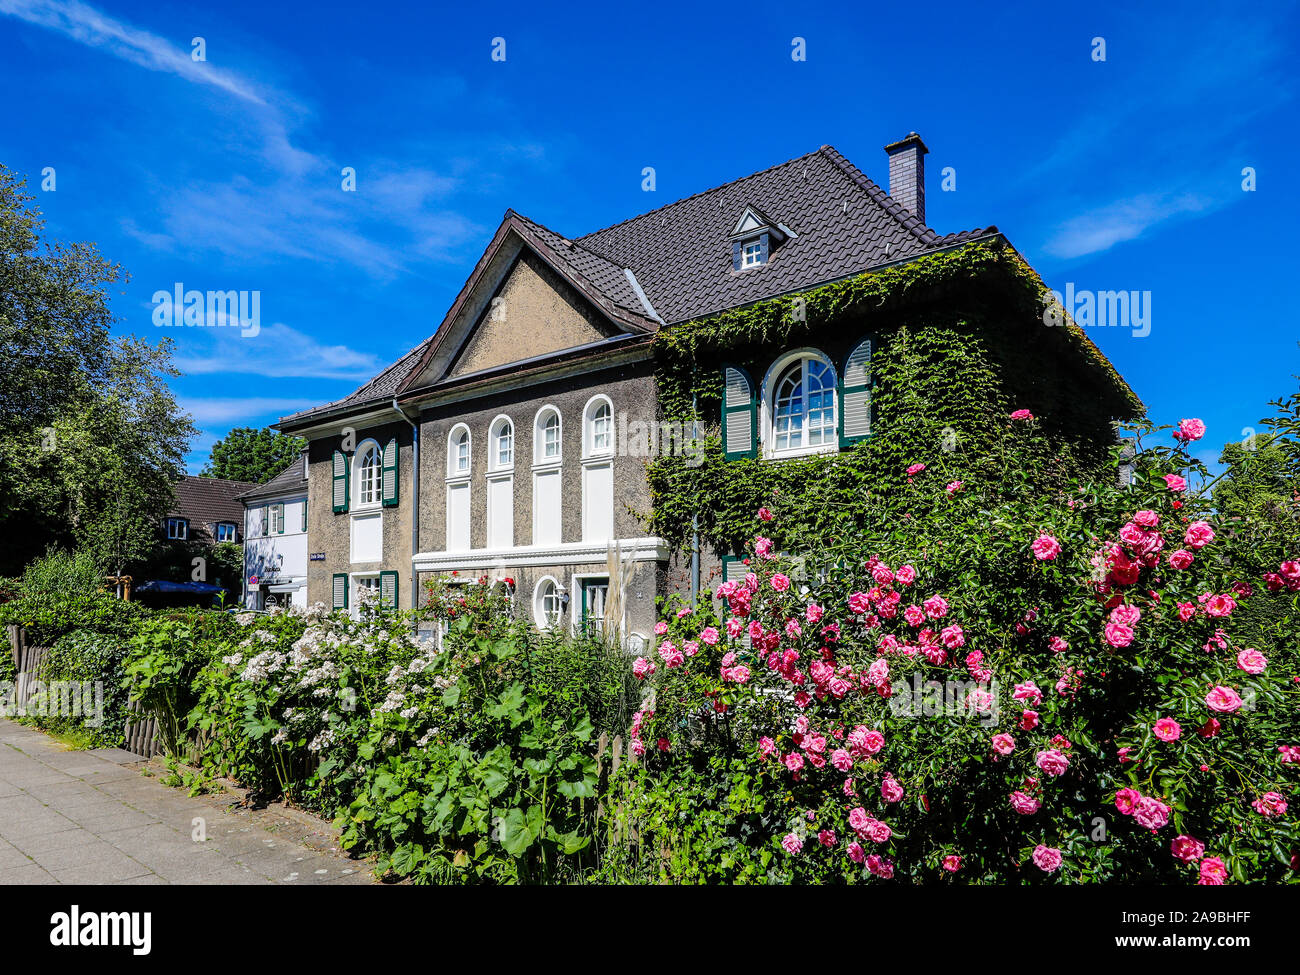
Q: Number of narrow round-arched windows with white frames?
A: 4